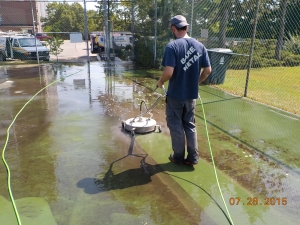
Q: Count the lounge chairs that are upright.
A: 0